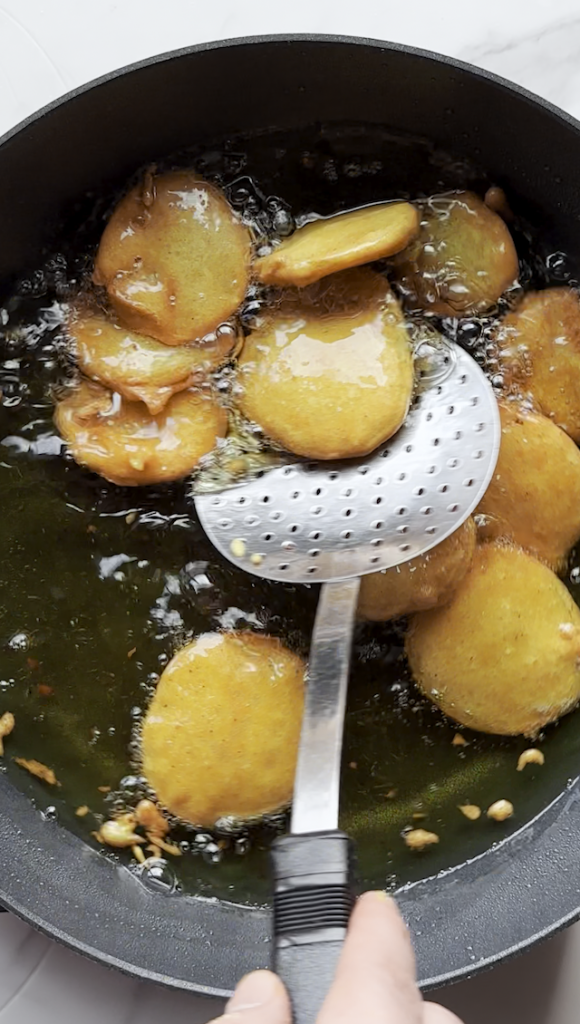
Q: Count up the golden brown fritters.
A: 11